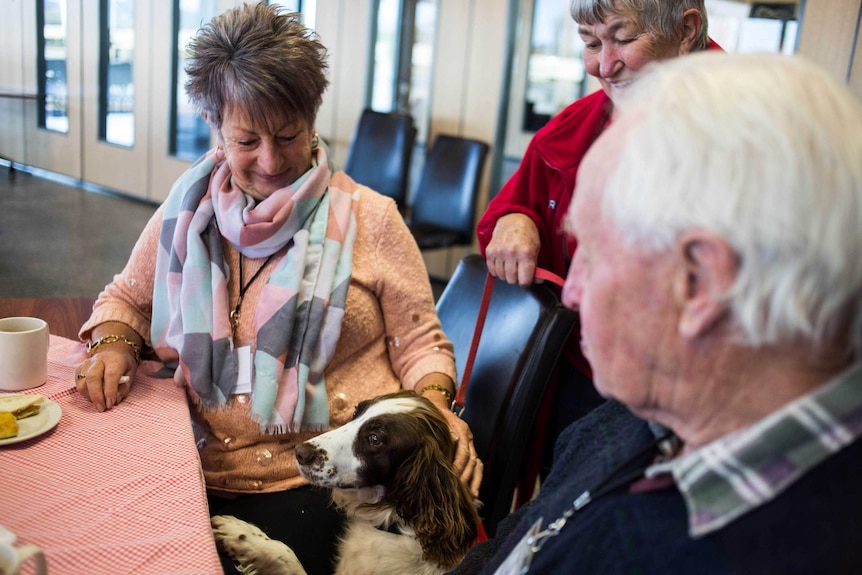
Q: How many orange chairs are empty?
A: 0